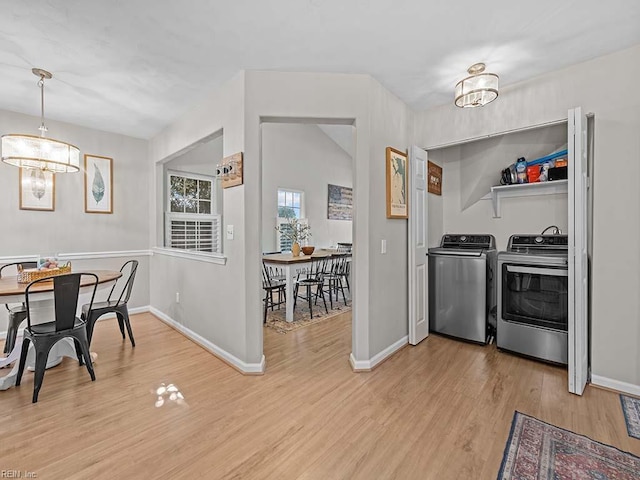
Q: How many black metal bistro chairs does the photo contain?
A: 3